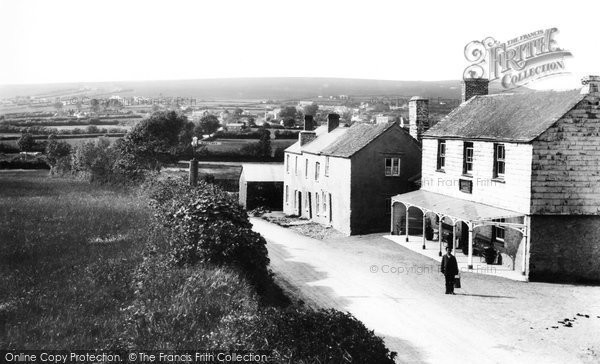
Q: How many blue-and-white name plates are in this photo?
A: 0